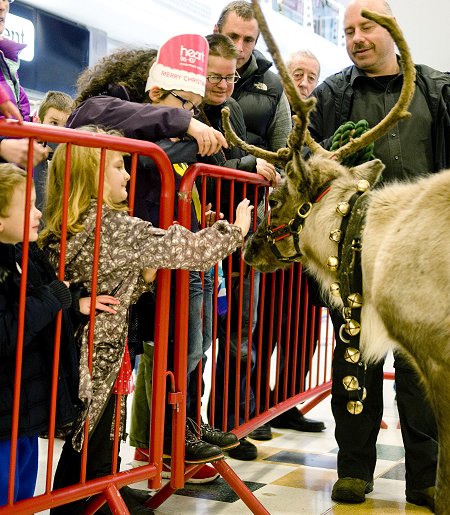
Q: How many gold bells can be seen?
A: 10